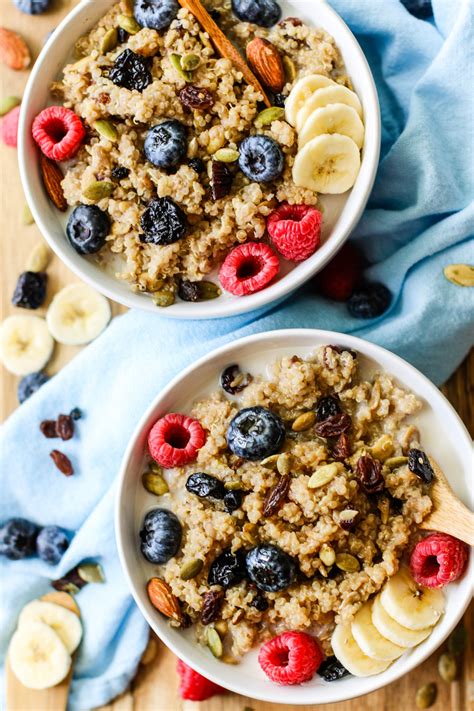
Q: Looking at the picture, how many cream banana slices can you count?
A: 12